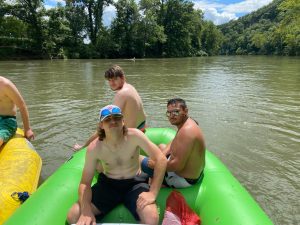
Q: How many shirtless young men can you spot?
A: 4